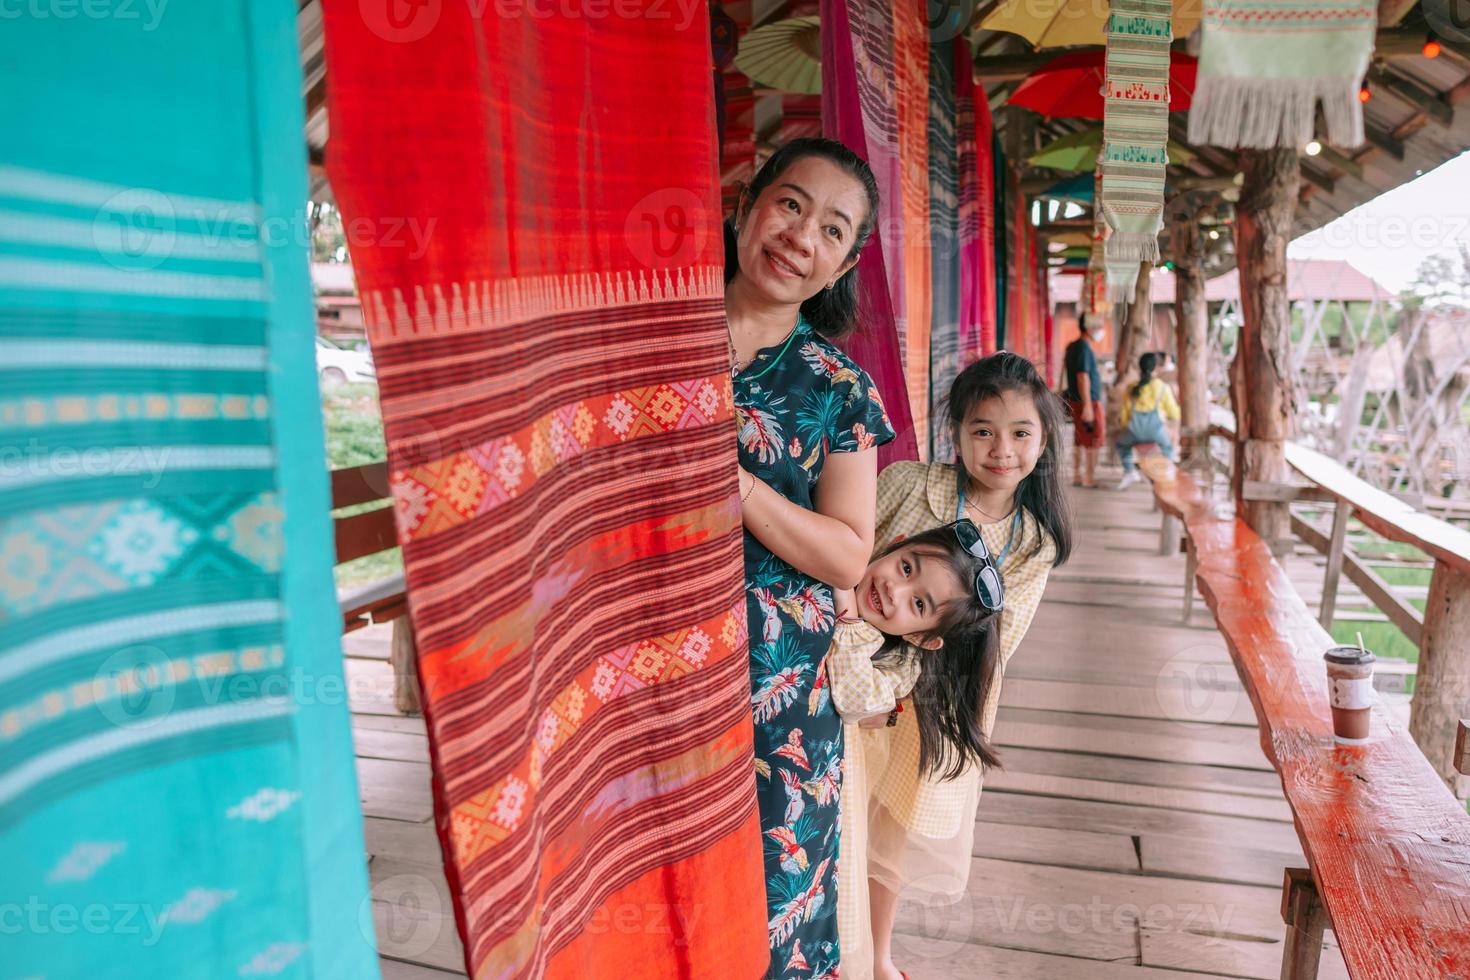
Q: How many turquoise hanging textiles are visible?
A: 1